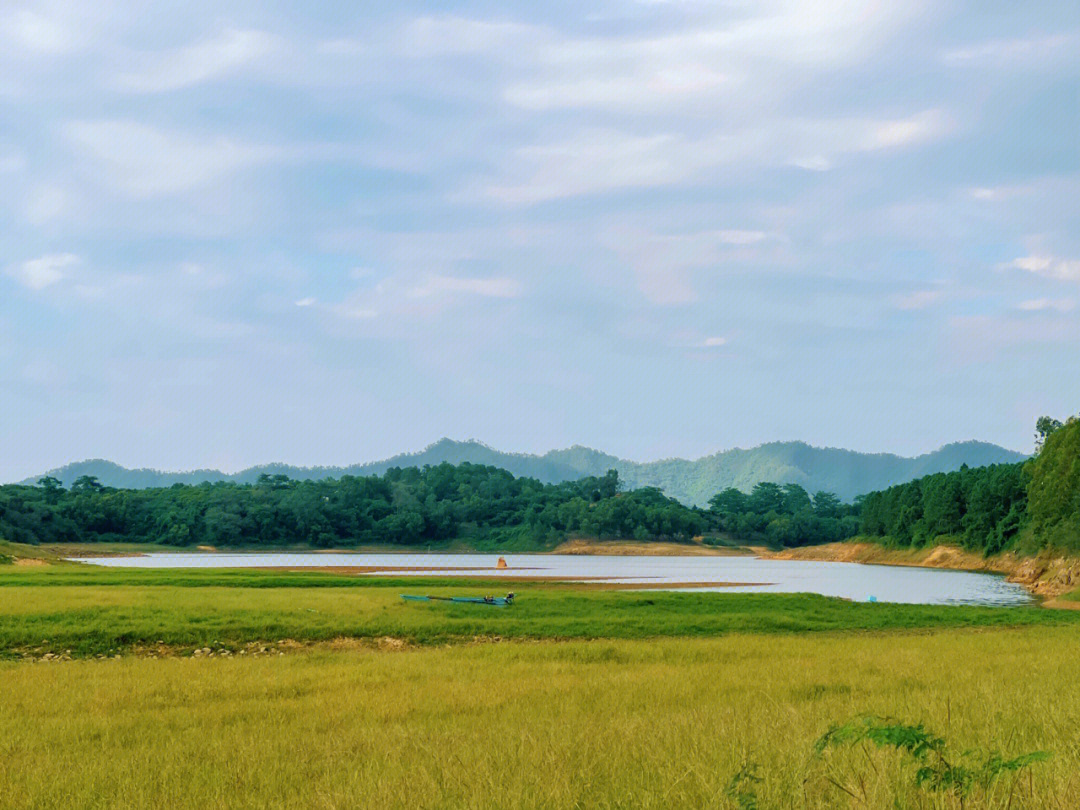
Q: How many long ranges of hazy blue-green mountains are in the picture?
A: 1